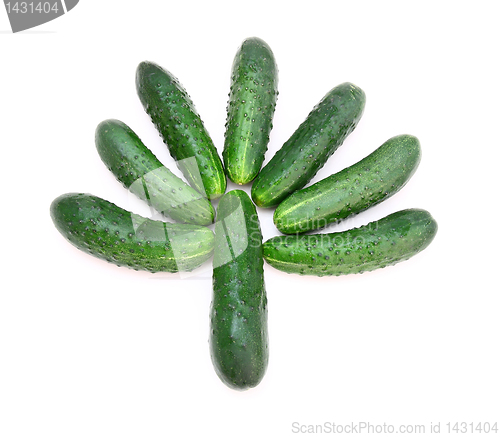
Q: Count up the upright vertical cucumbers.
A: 2